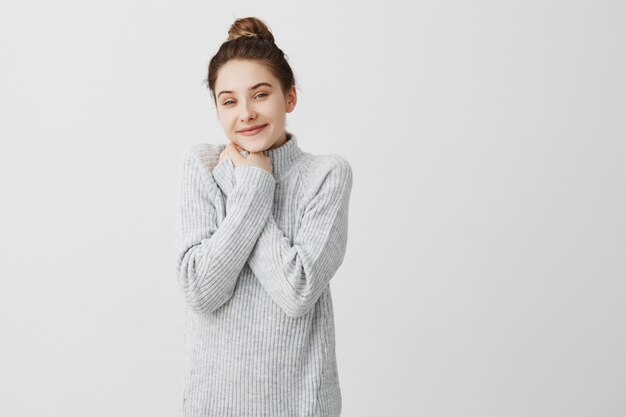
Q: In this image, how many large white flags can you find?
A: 0